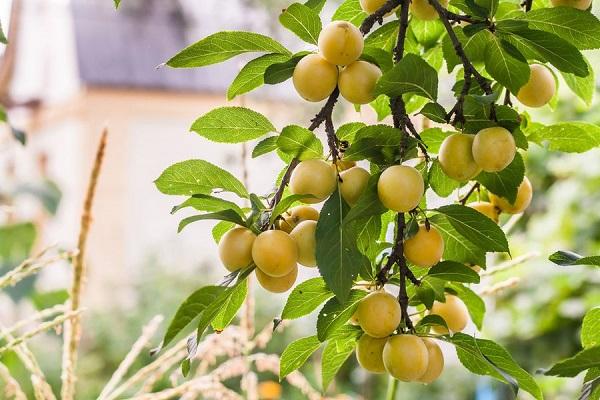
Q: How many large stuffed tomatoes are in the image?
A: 0